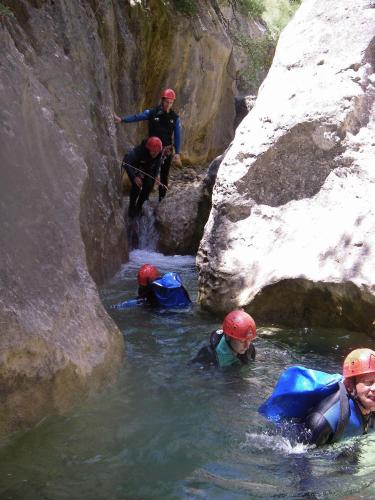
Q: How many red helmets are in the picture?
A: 5